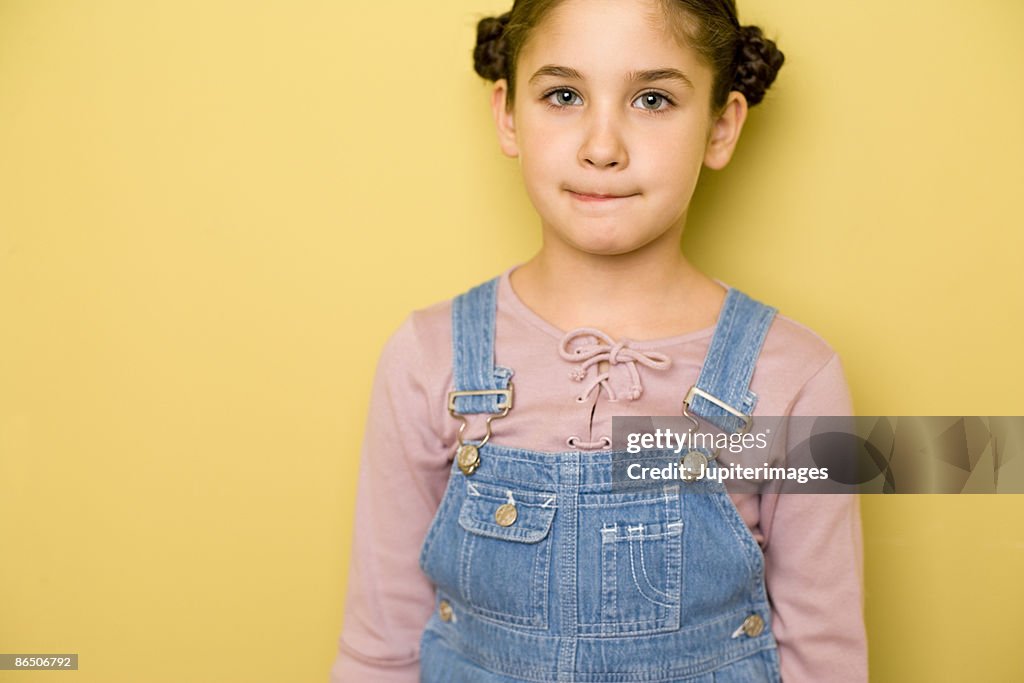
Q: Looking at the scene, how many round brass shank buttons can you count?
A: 5